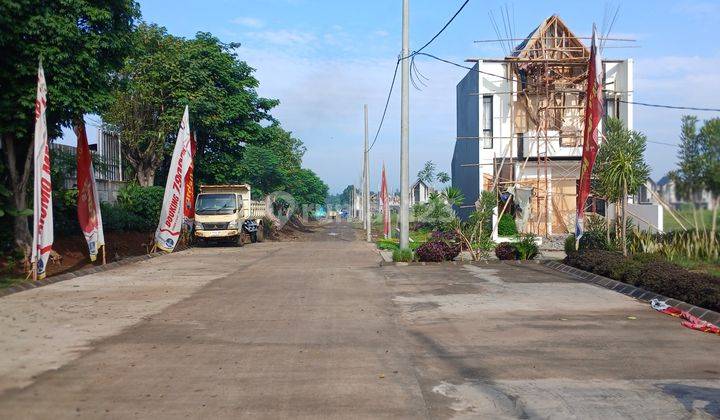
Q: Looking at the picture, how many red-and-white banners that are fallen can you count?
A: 1